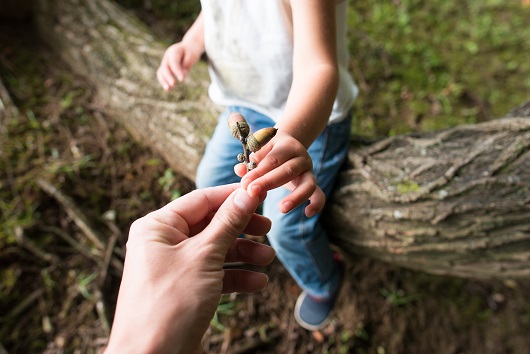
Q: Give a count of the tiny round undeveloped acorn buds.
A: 2